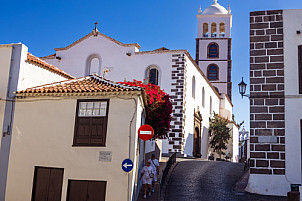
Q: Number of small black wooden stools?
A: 0